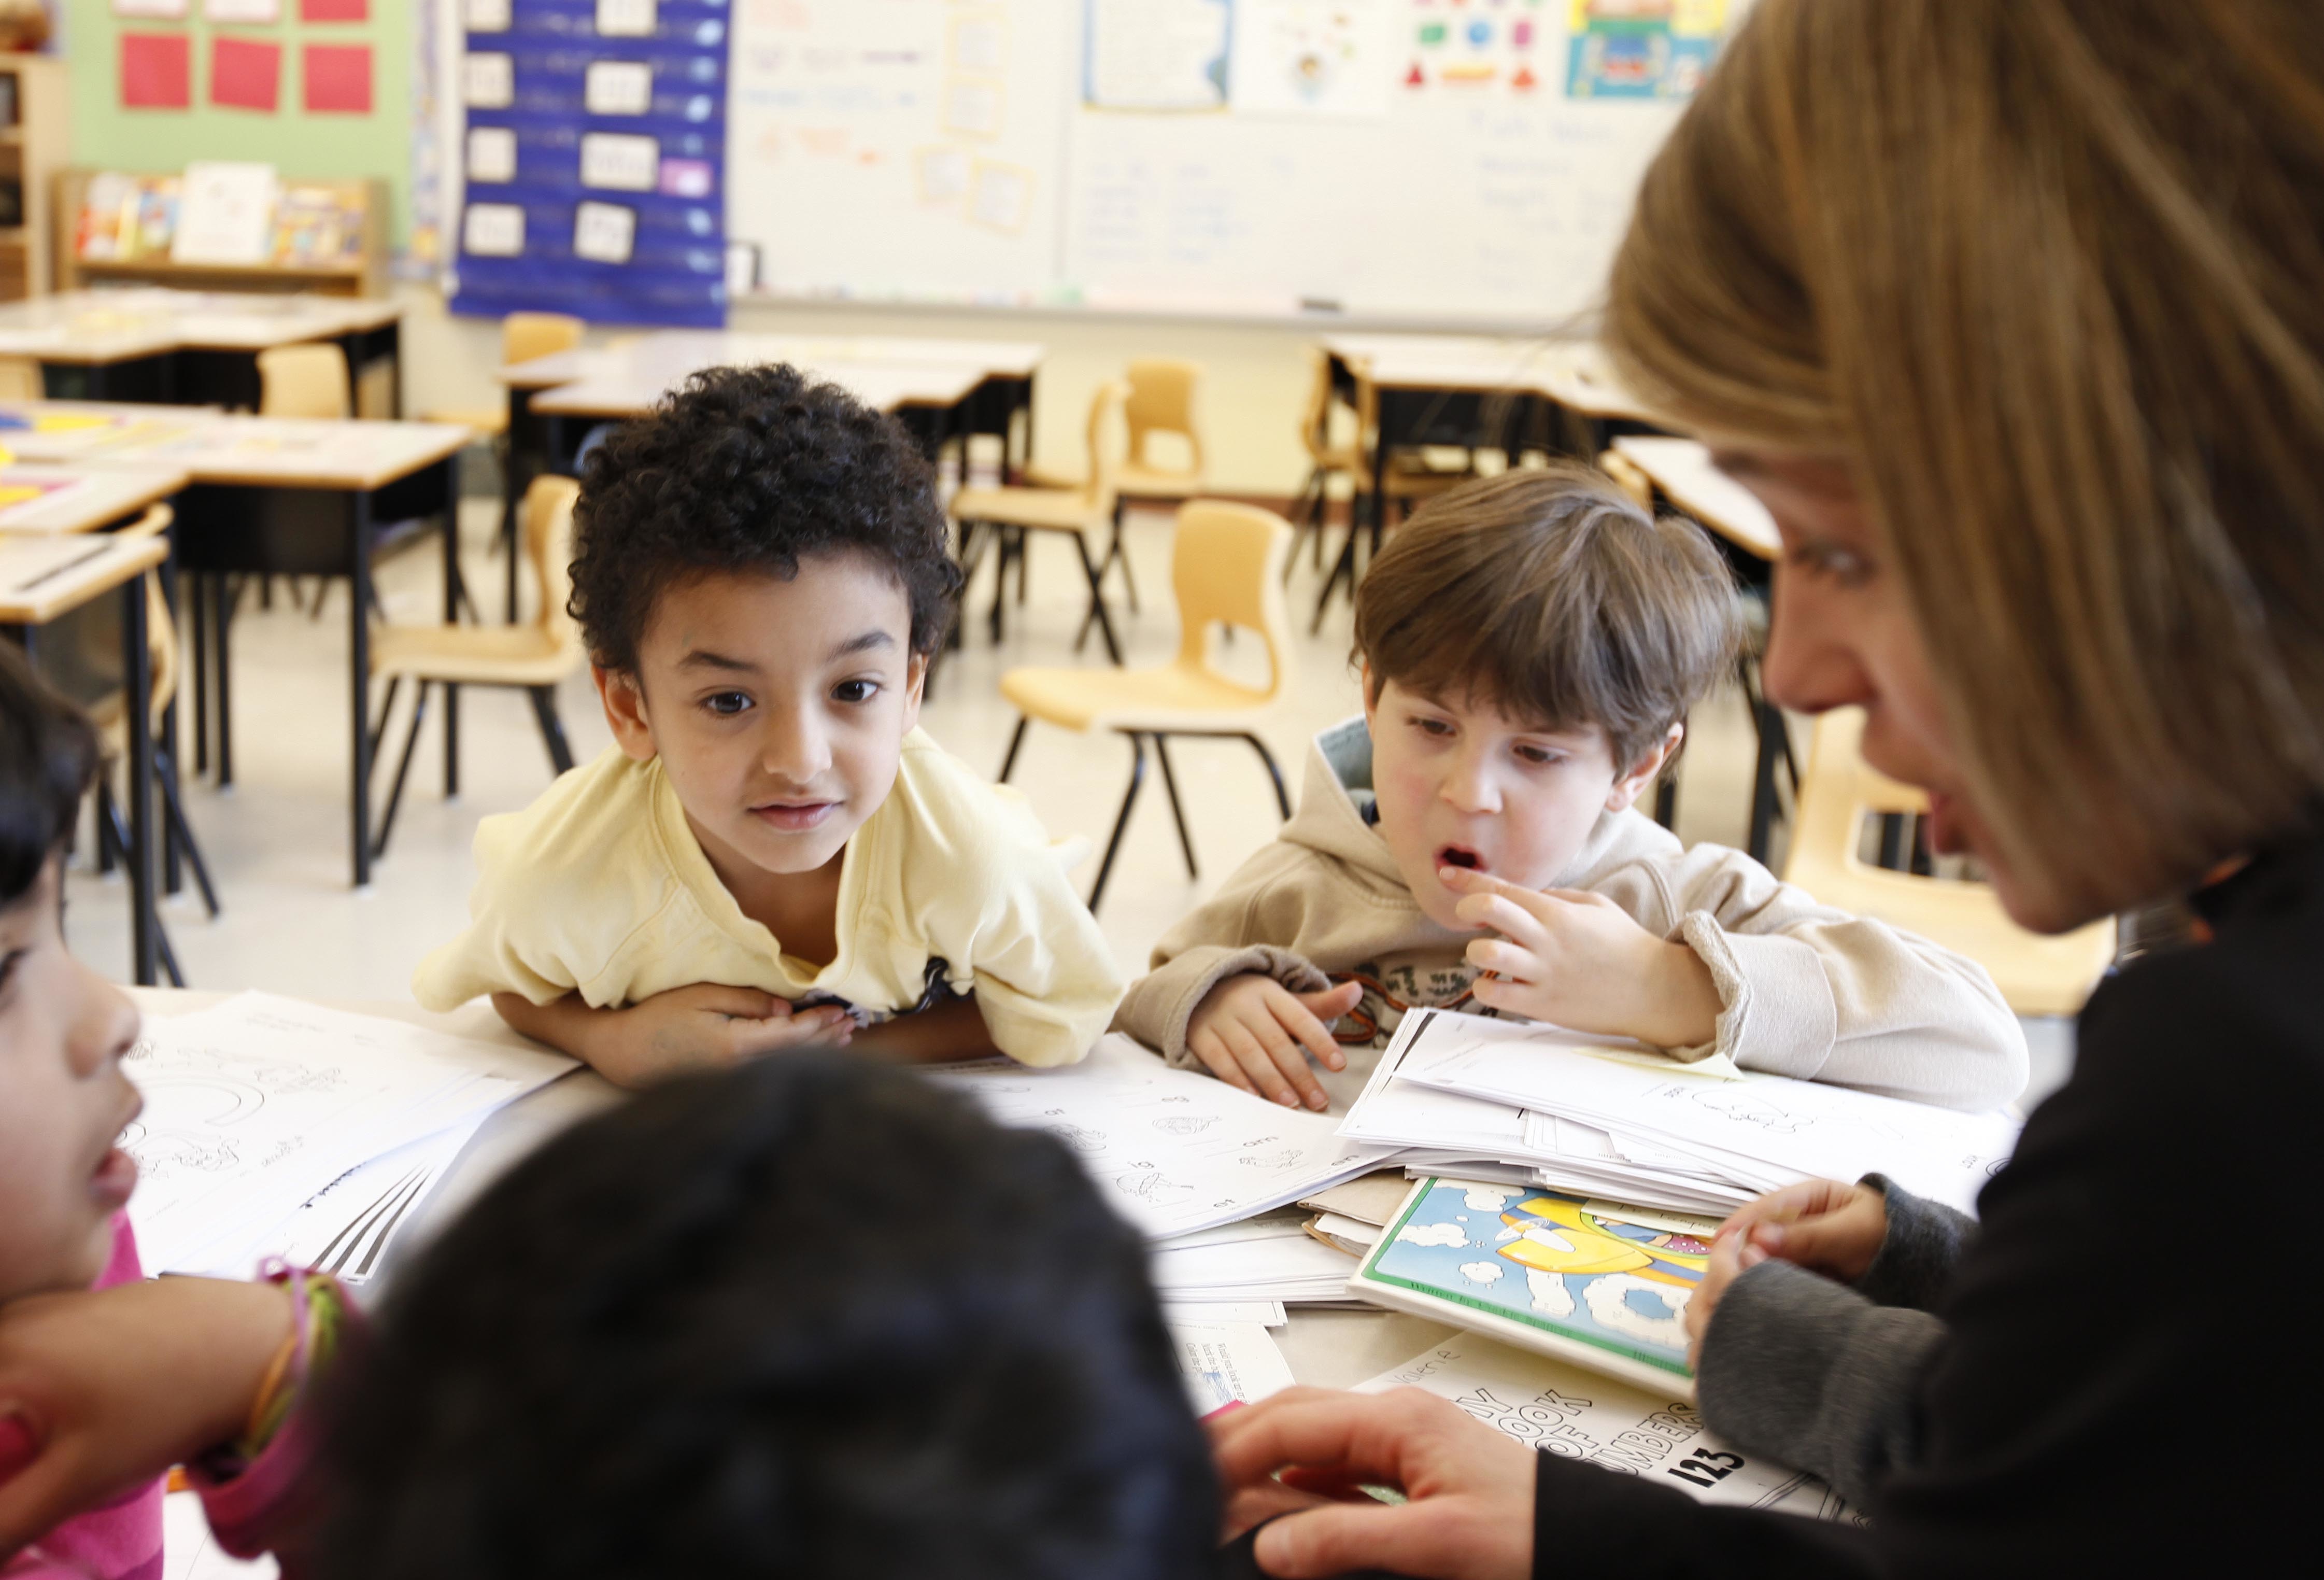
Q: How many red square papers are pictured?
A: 4